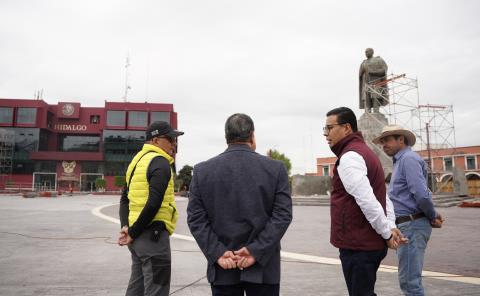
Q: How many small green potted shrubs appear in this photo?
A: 2